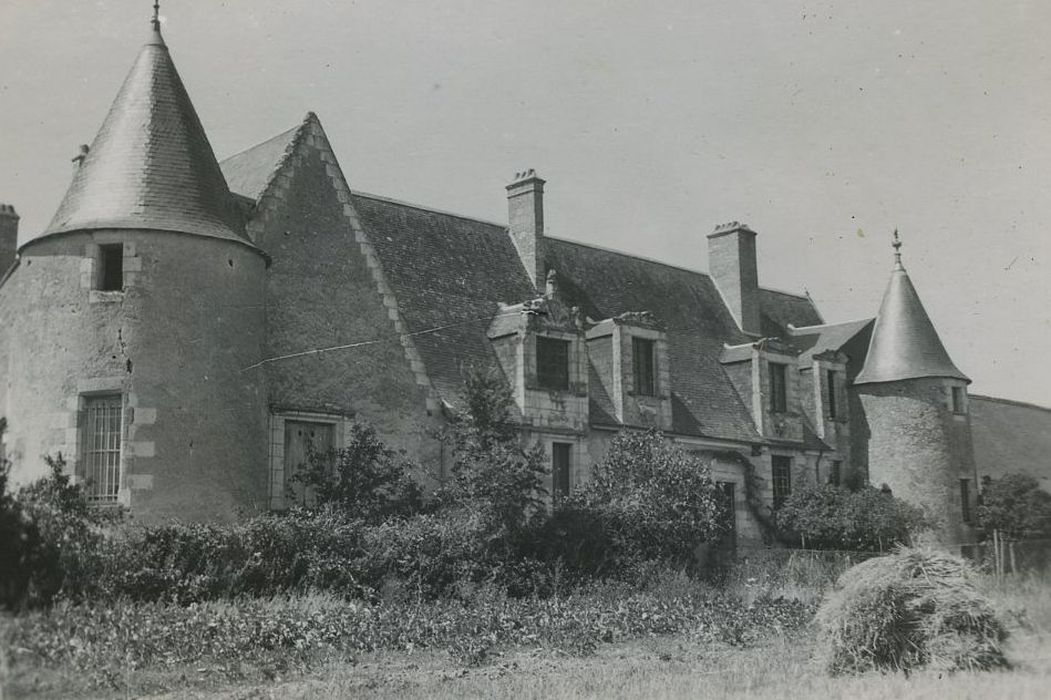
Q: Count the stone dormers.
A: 4